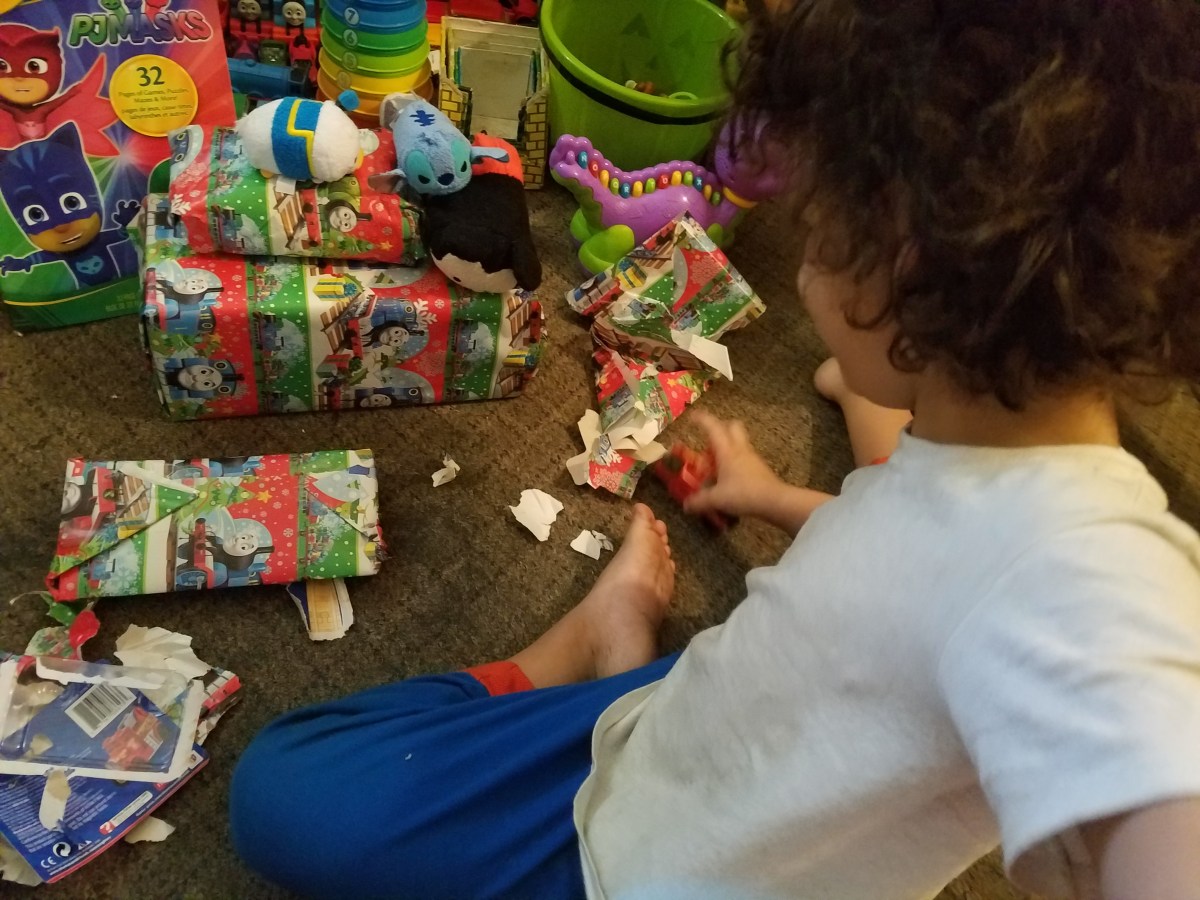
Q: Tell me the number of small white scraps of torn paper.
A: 3